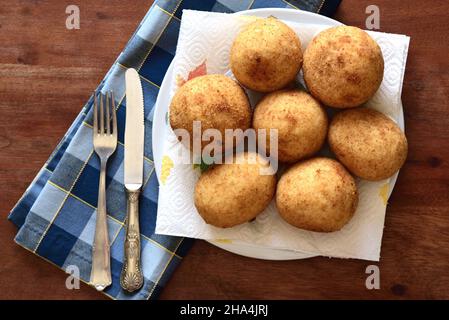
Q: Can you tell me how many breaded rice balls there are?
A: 7